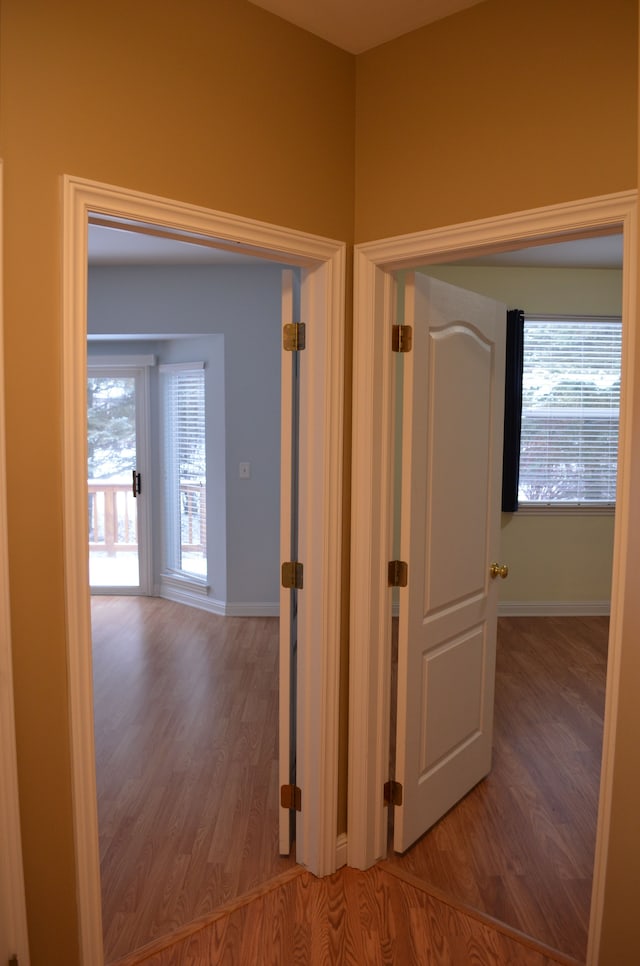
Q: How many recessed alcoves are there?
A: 1